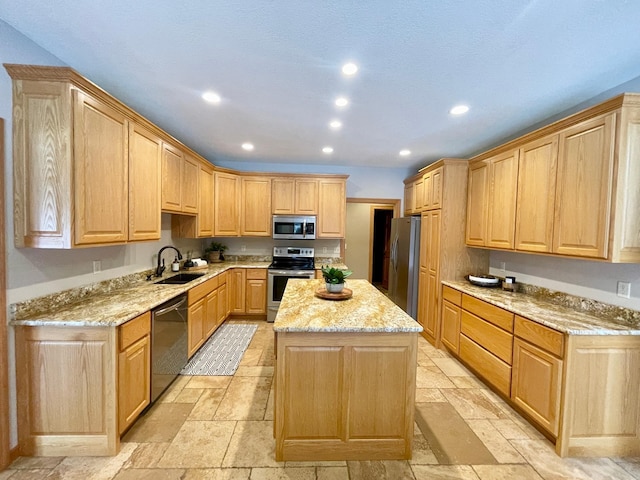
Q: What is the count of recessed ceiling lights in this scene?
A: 8